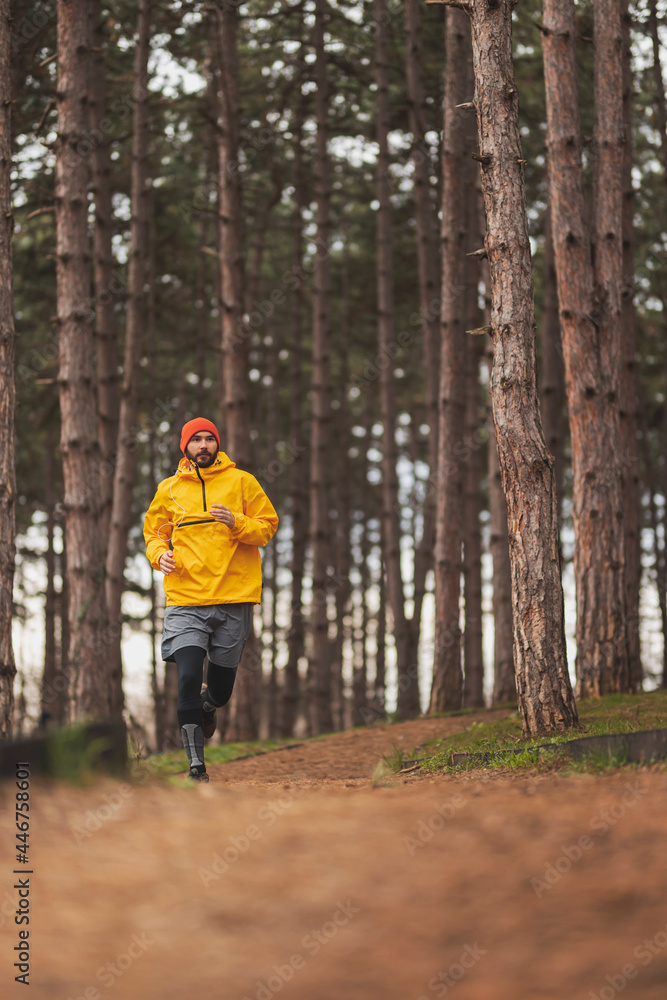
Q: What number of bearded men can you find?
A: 1